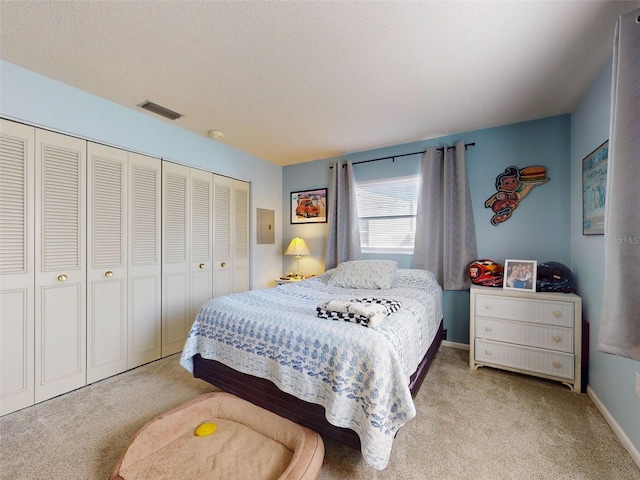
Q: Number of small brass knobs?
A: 4